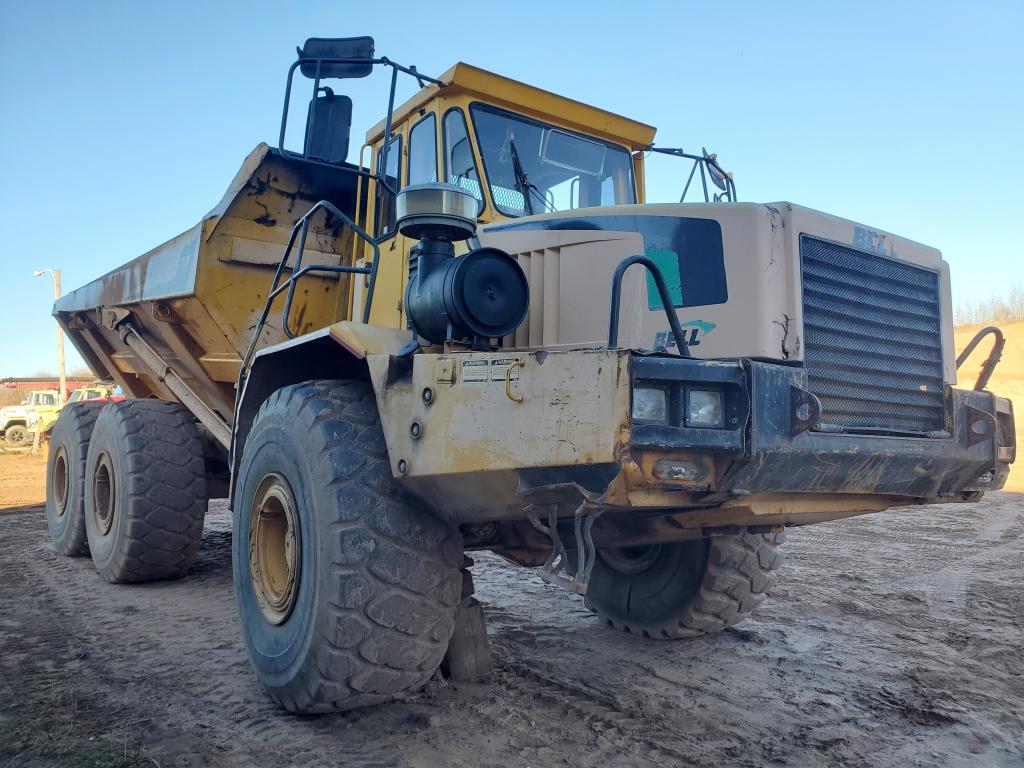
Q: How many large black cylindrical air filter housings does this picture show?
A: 1